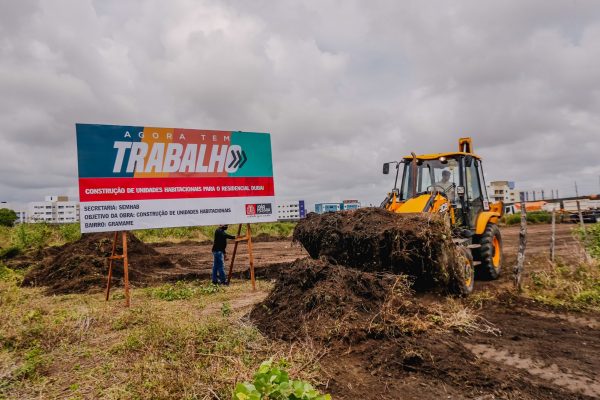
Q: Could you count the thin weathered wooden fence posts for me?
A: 3